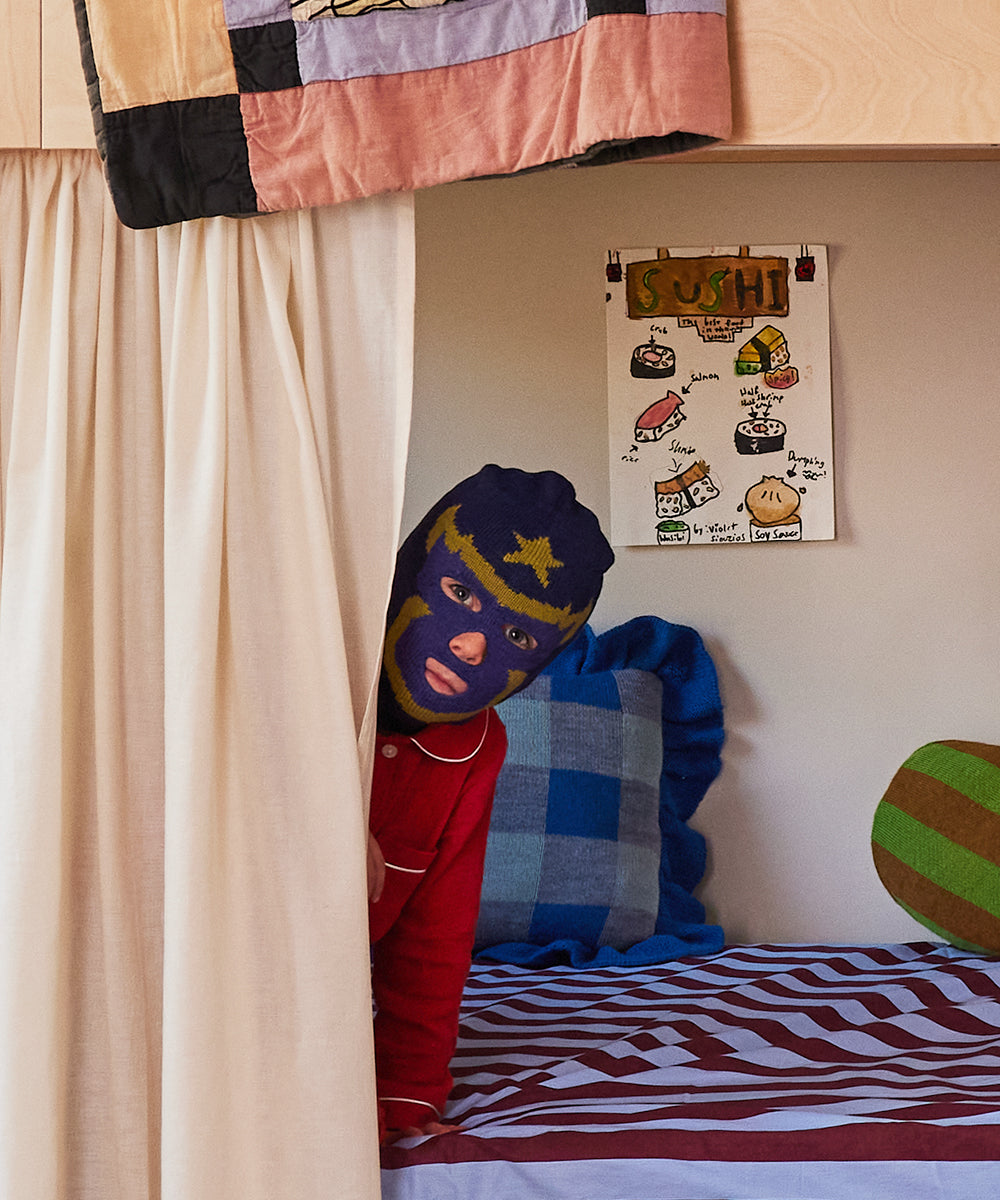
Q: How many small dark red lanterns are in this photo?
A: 2